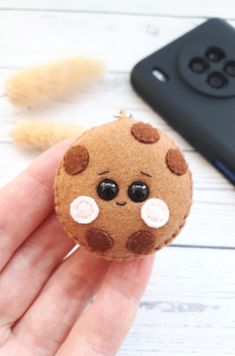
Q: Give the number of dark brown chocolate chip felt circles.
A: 5